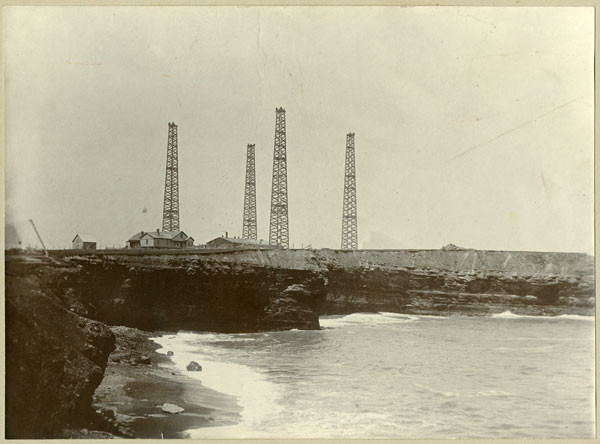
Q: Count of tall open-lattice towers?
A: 4